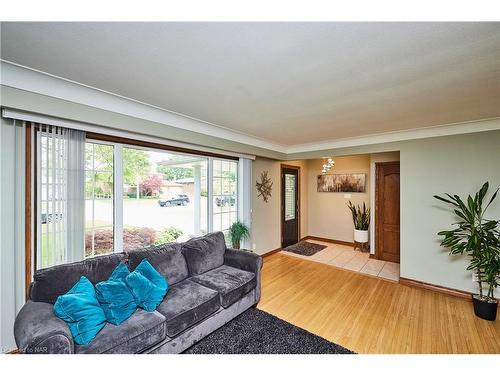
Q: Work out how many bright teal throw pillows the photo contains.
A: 3